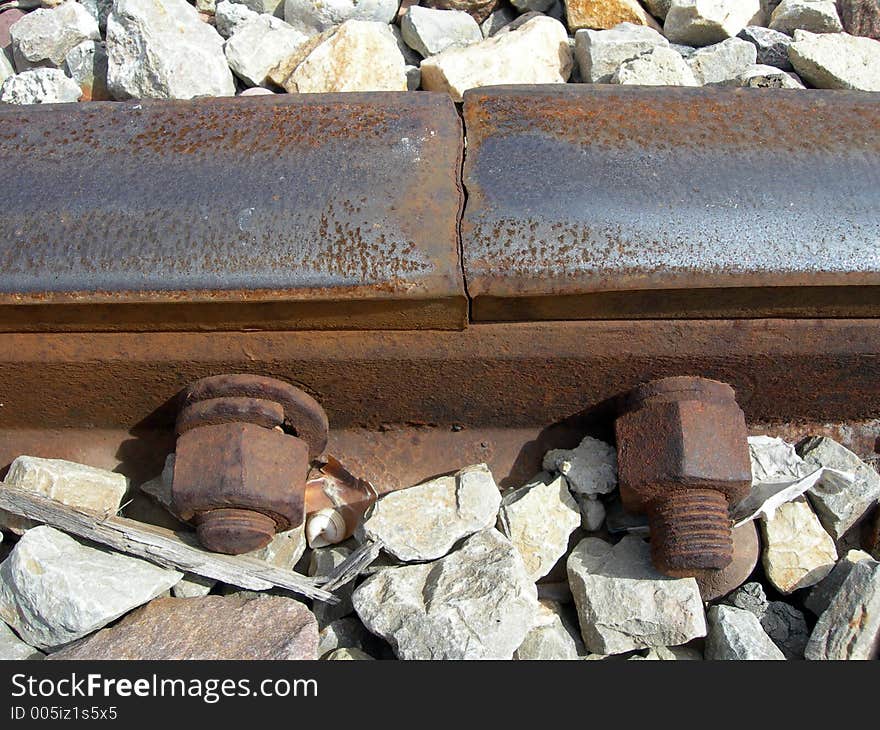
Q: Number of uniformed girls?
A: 0